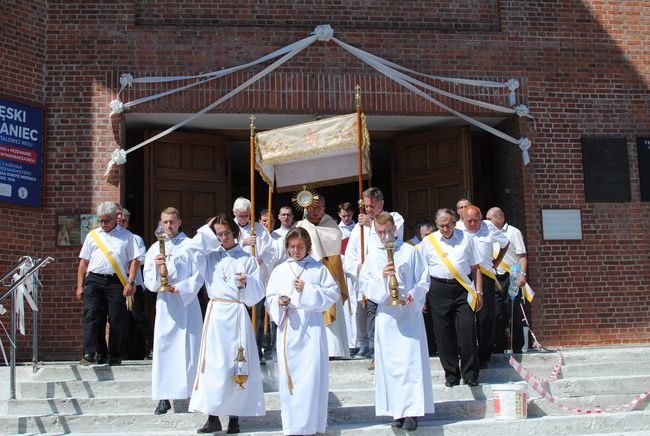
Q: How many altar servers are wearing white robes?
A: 4